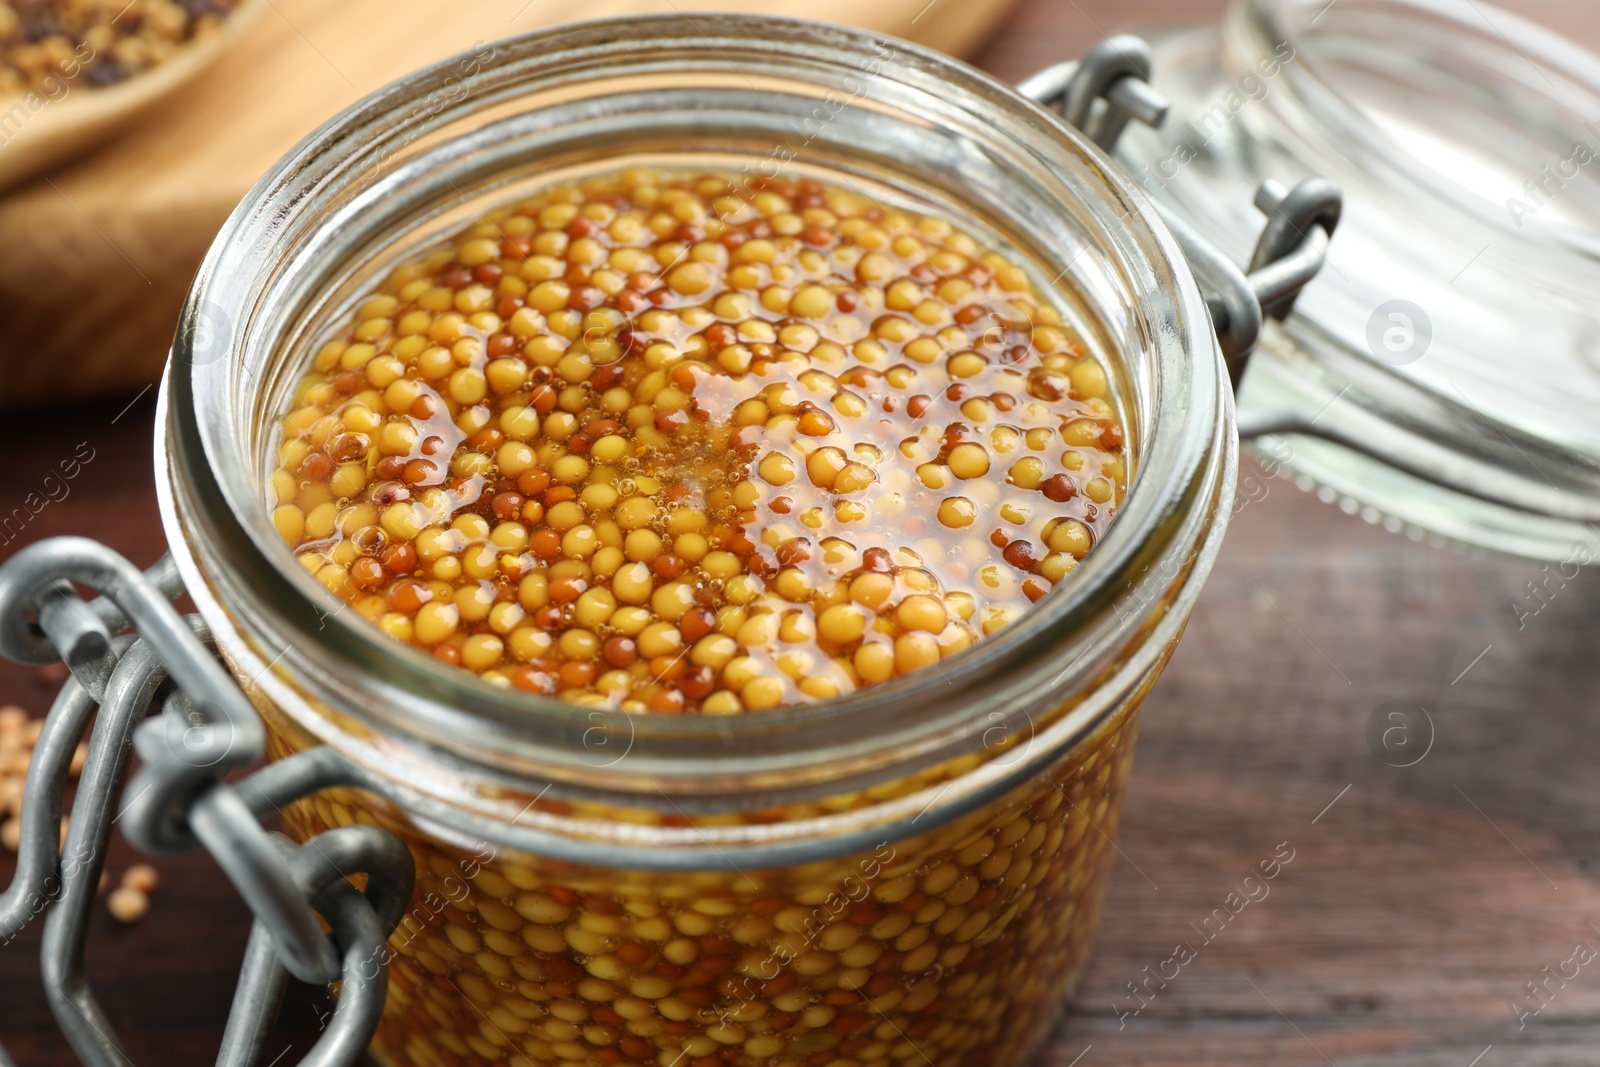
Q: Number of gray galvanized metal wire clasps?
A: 2